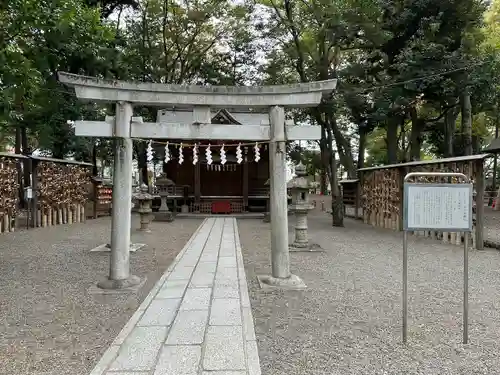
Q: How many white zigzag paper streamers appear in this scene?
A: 8